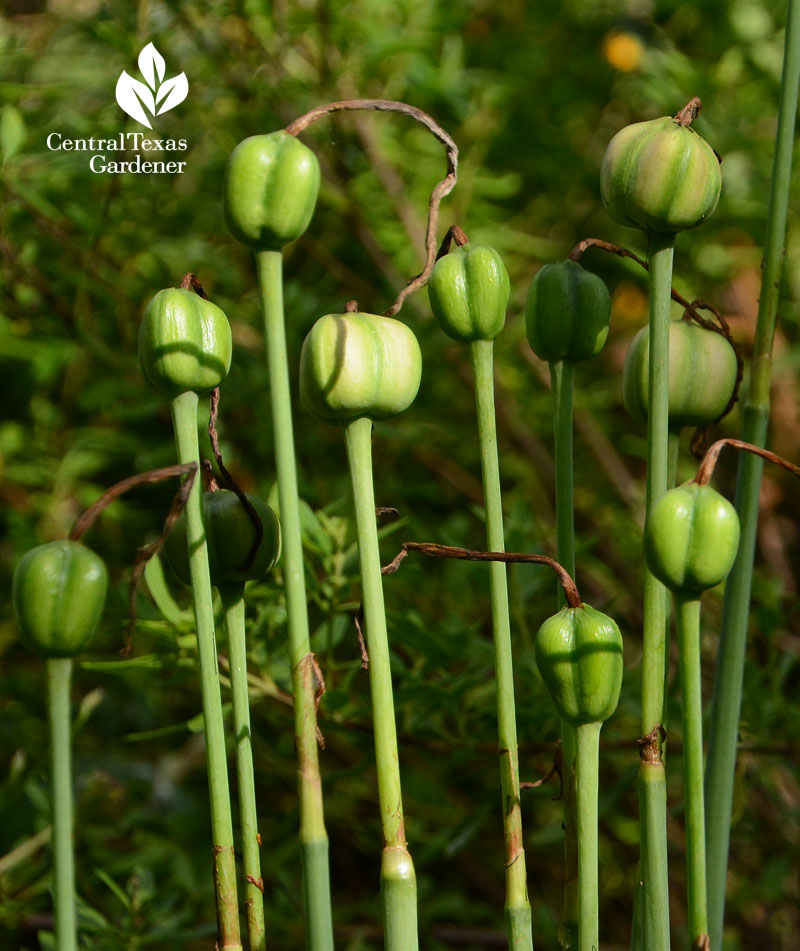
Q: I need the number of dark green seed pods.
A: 2